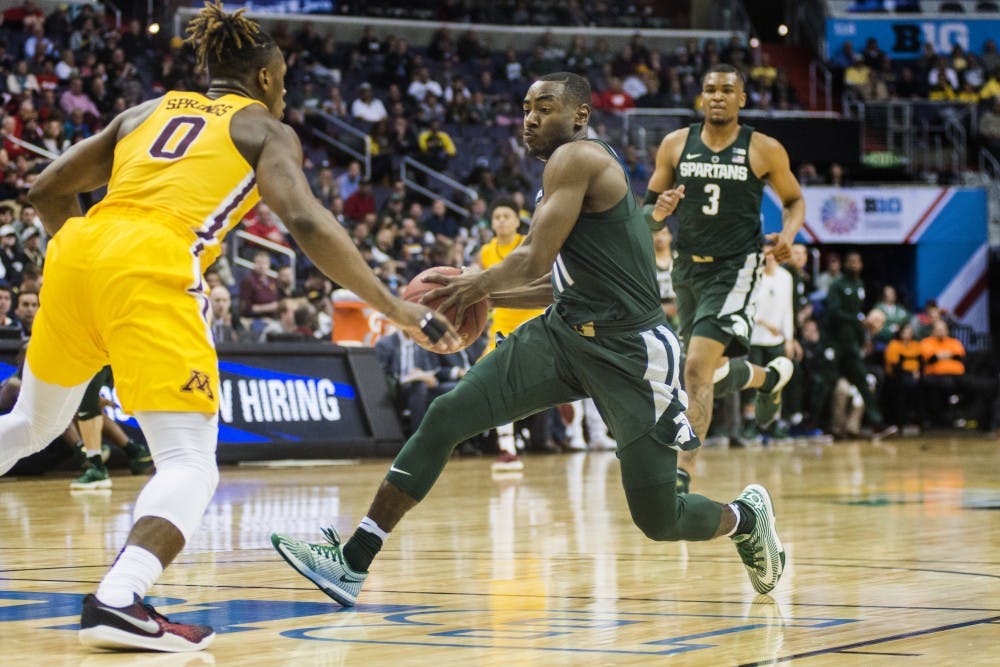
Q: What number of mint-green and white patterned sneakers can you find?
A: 2